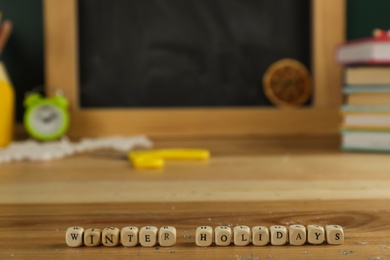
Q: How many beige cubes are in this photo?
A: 14